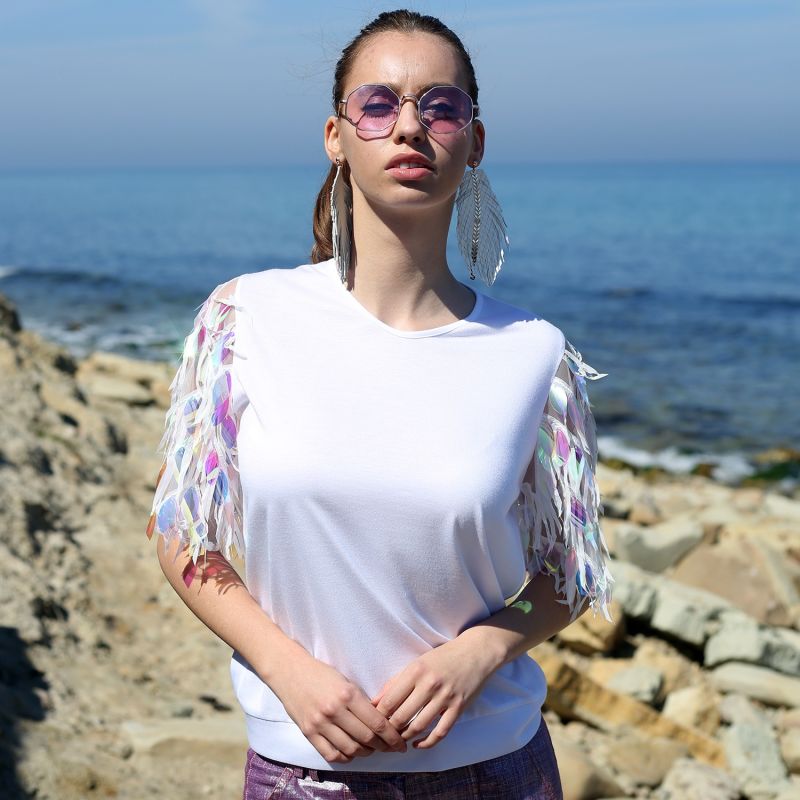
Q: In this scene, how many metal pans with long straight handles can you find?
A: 0